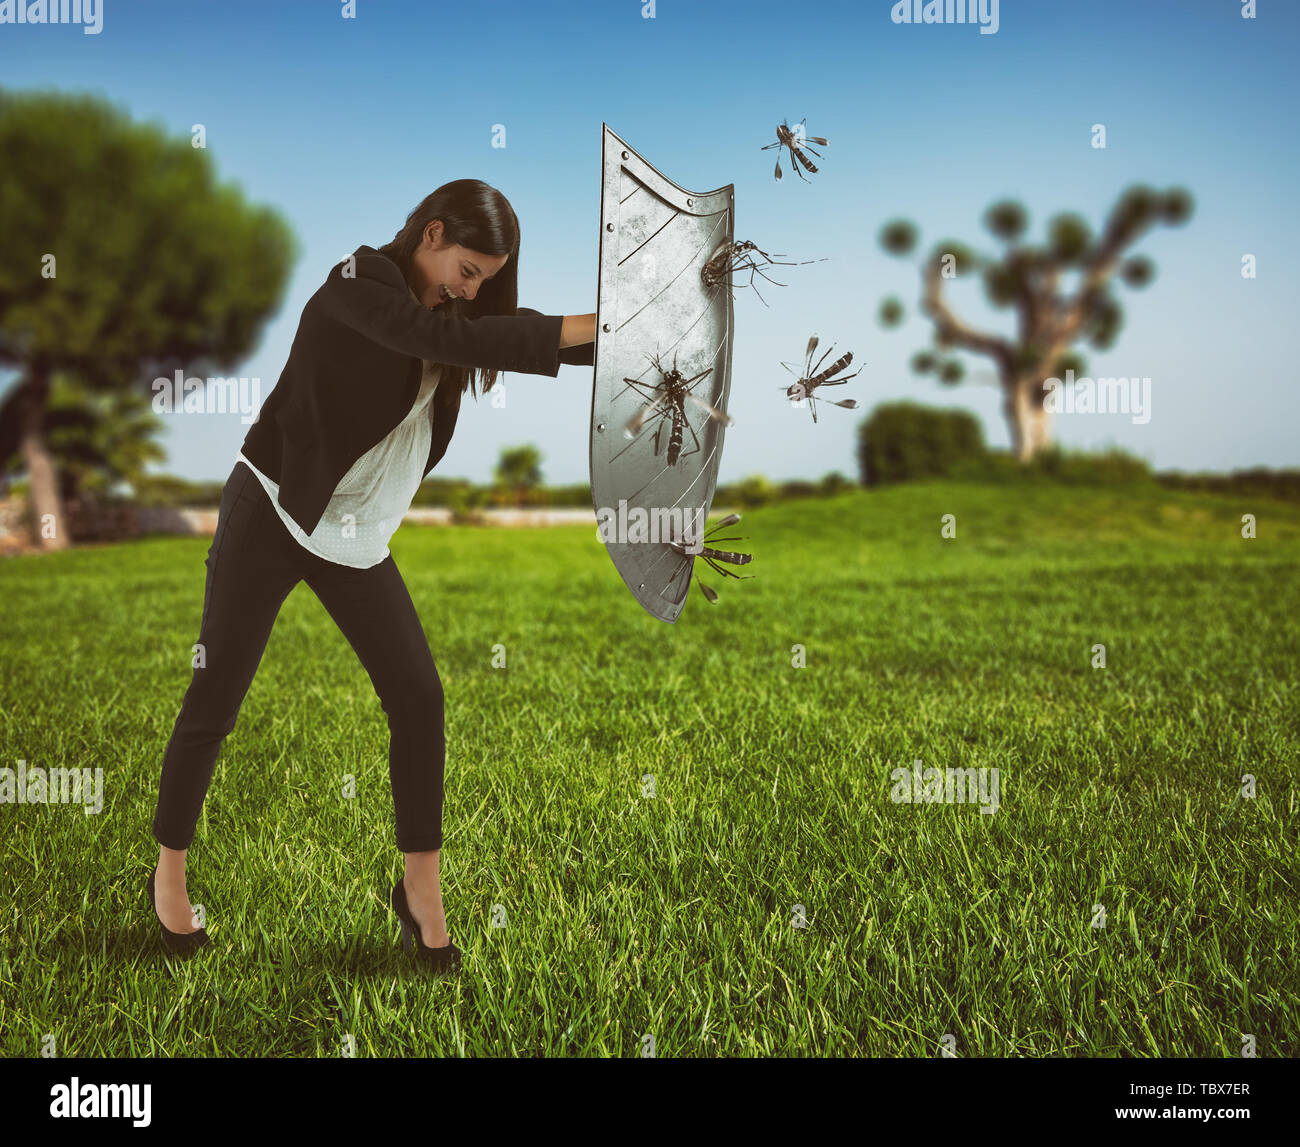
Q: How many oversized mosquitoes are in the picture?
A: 5